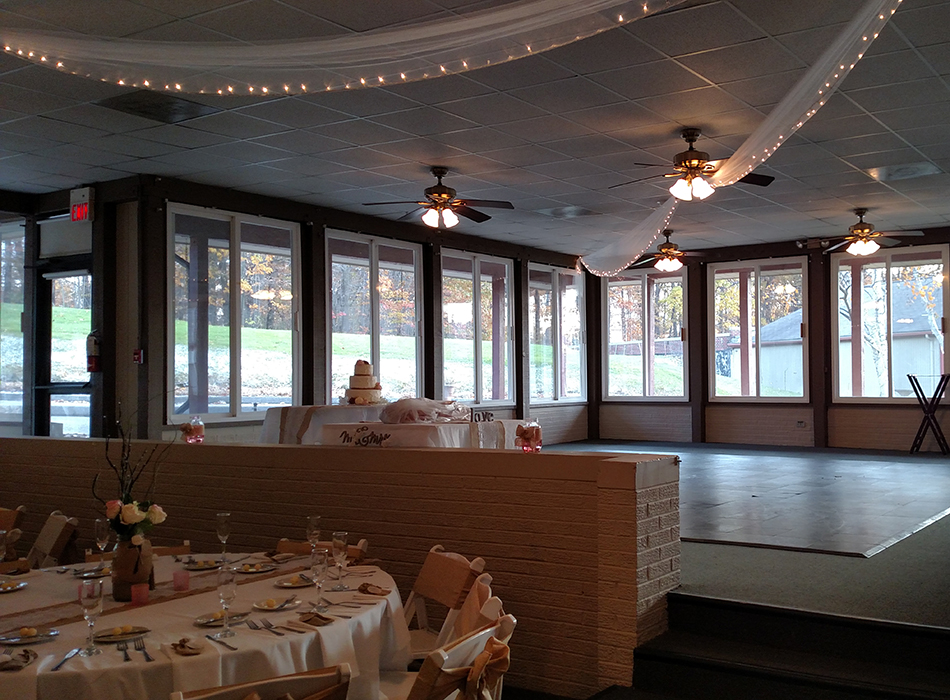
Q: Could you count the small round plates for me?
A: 9